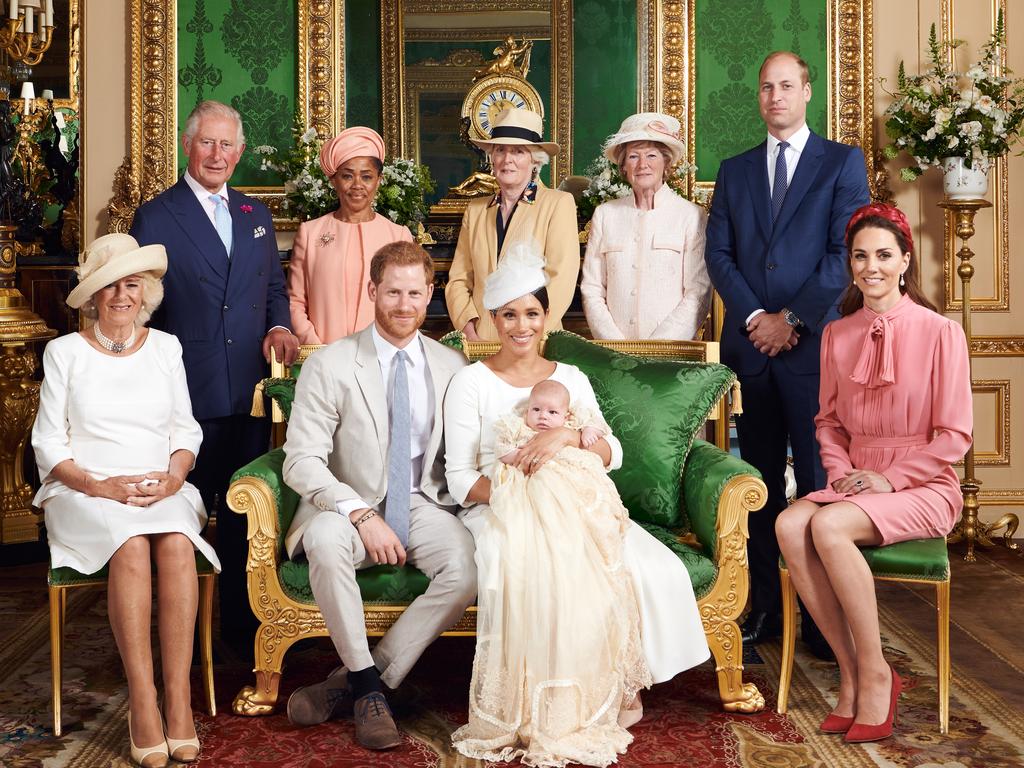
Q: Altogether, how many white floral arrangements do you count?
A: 3